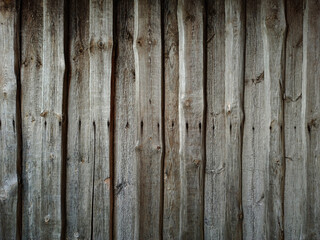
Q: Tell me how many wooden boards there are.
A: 15